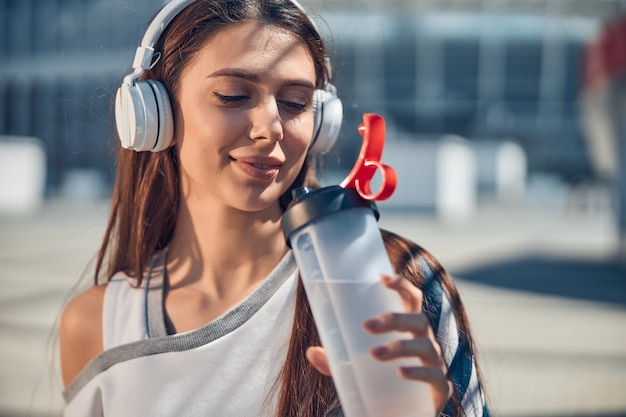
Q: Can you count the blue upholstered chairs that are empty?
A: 0